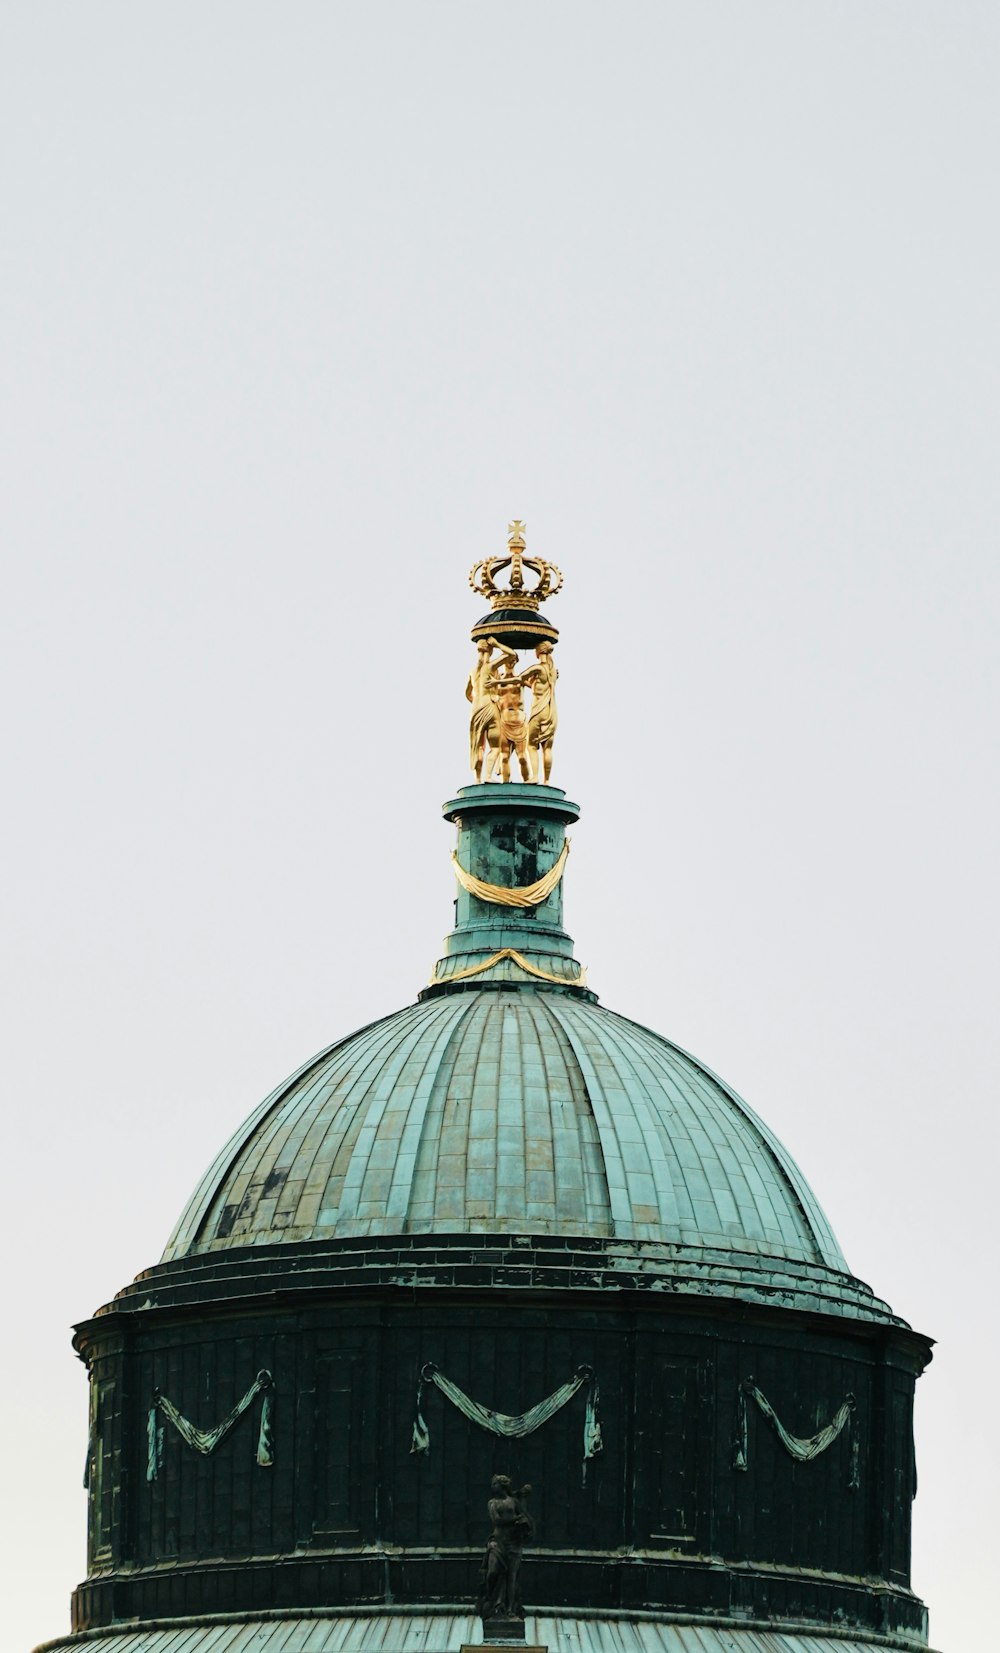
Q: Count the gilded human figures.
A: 3